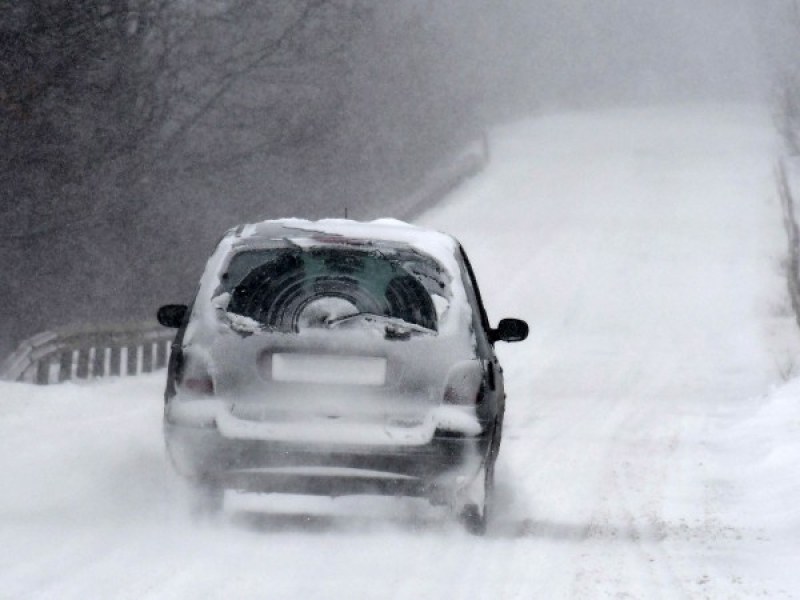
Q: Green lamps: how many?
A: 0